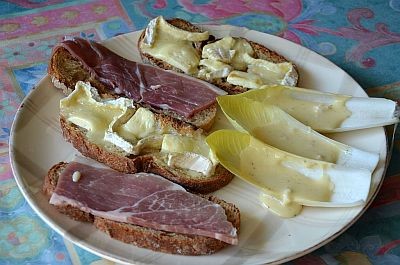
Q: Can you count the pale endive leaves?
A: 3